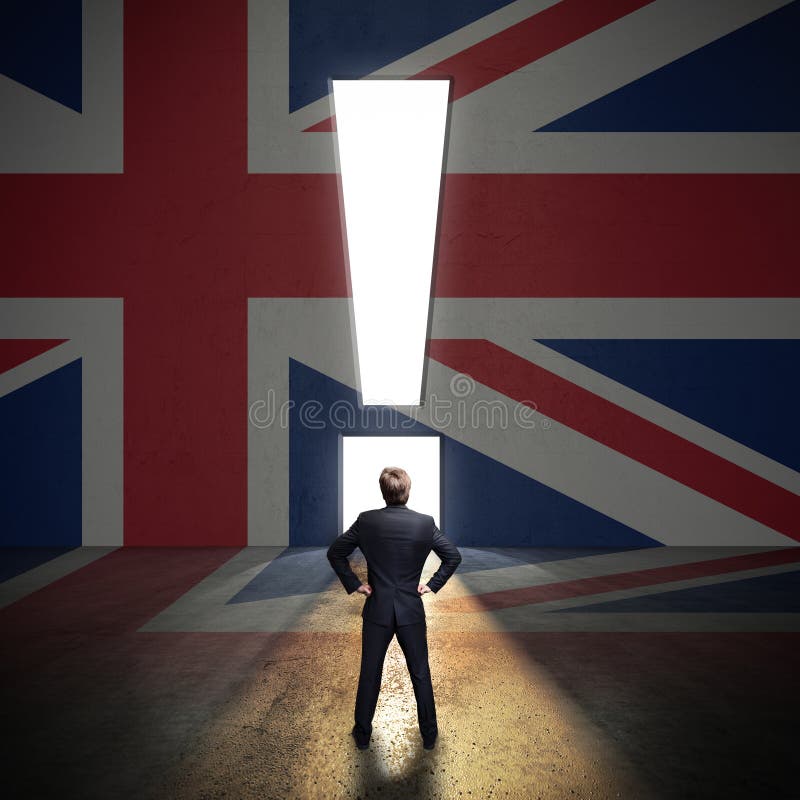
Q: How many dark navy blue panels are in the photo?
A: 6